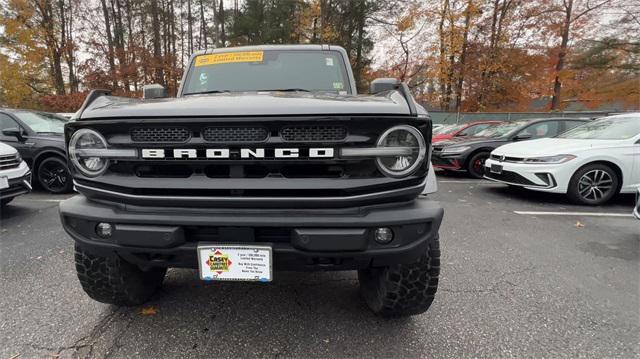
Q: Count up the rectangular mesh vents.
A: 3